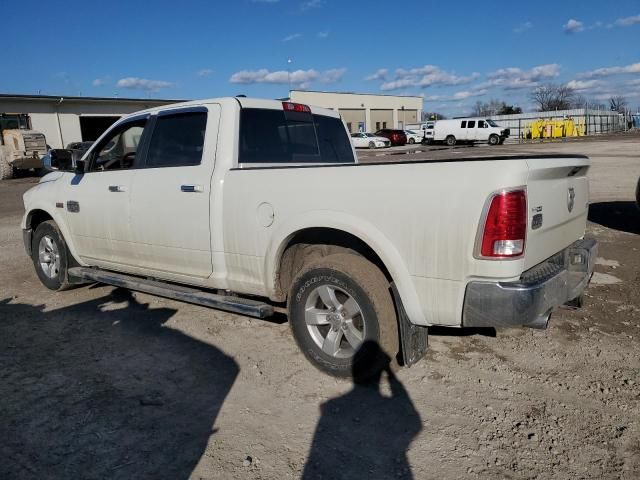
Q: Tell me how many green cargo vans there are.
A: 0